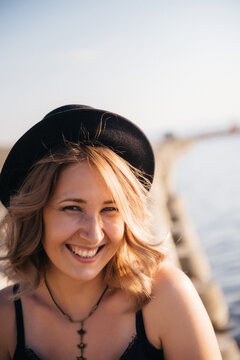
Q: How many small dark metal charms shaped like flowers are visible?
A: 3